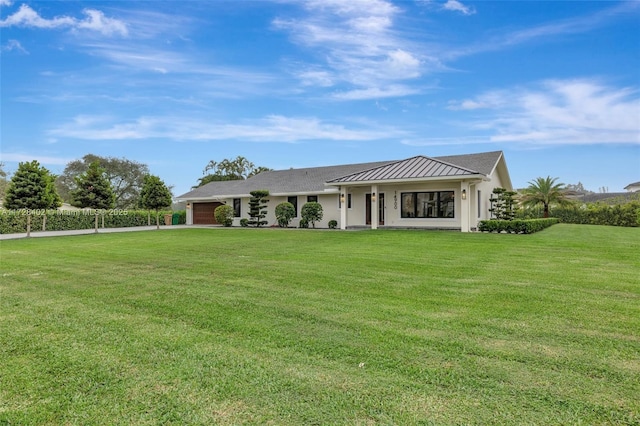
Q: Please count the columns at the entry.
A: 3